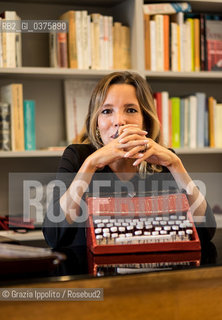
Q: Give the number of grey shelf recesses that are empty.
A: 0